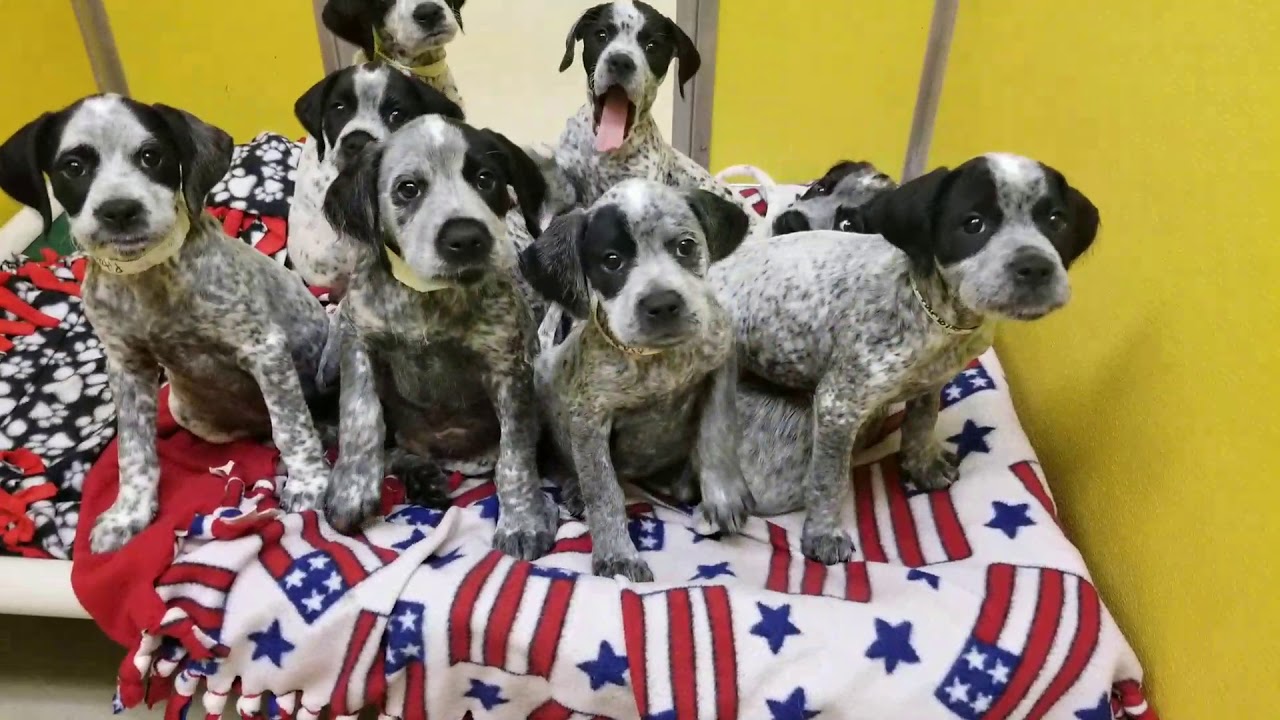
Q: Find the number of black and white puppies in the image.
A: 8